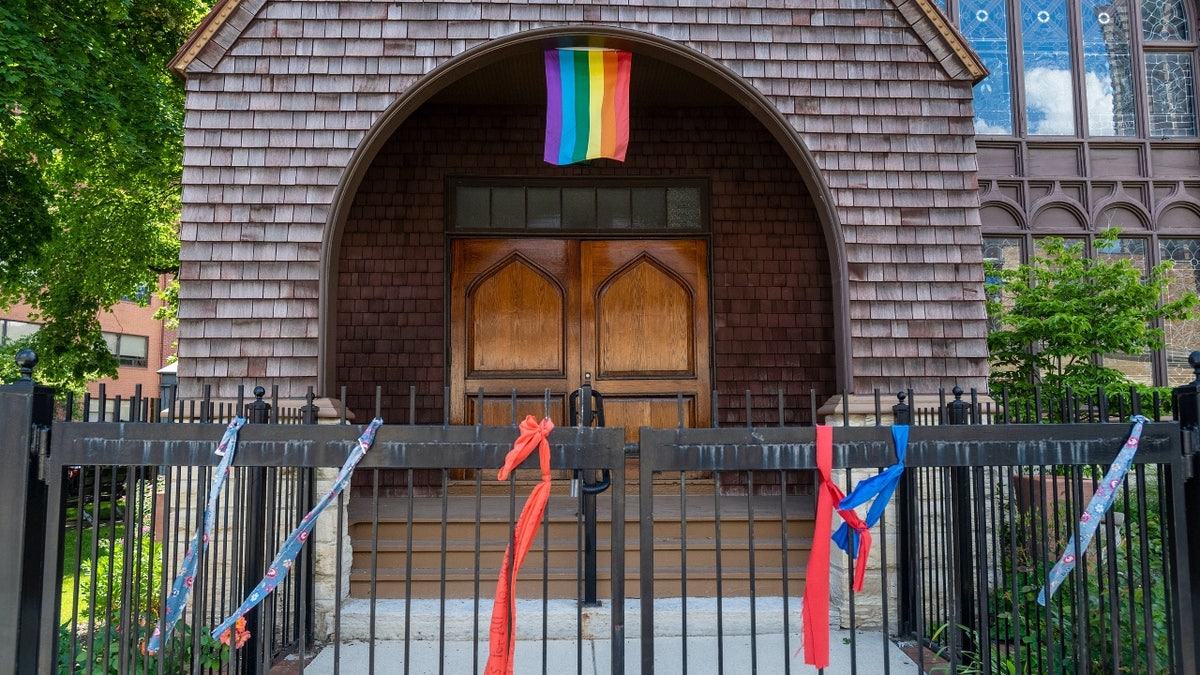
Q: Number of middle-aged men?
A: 0